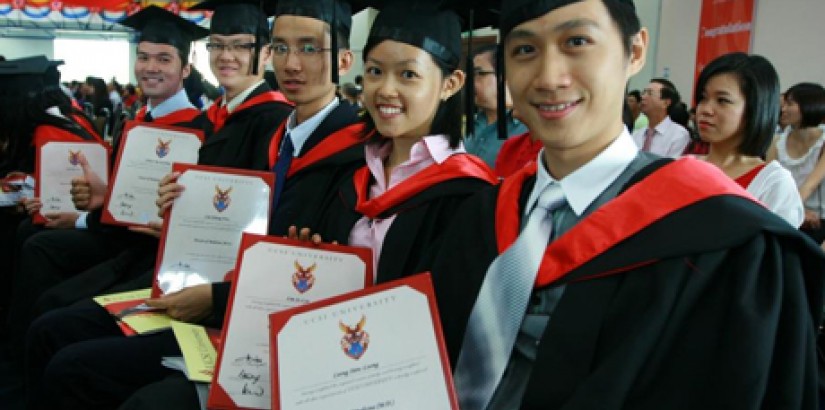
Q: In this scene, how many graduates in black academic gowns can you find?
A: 6